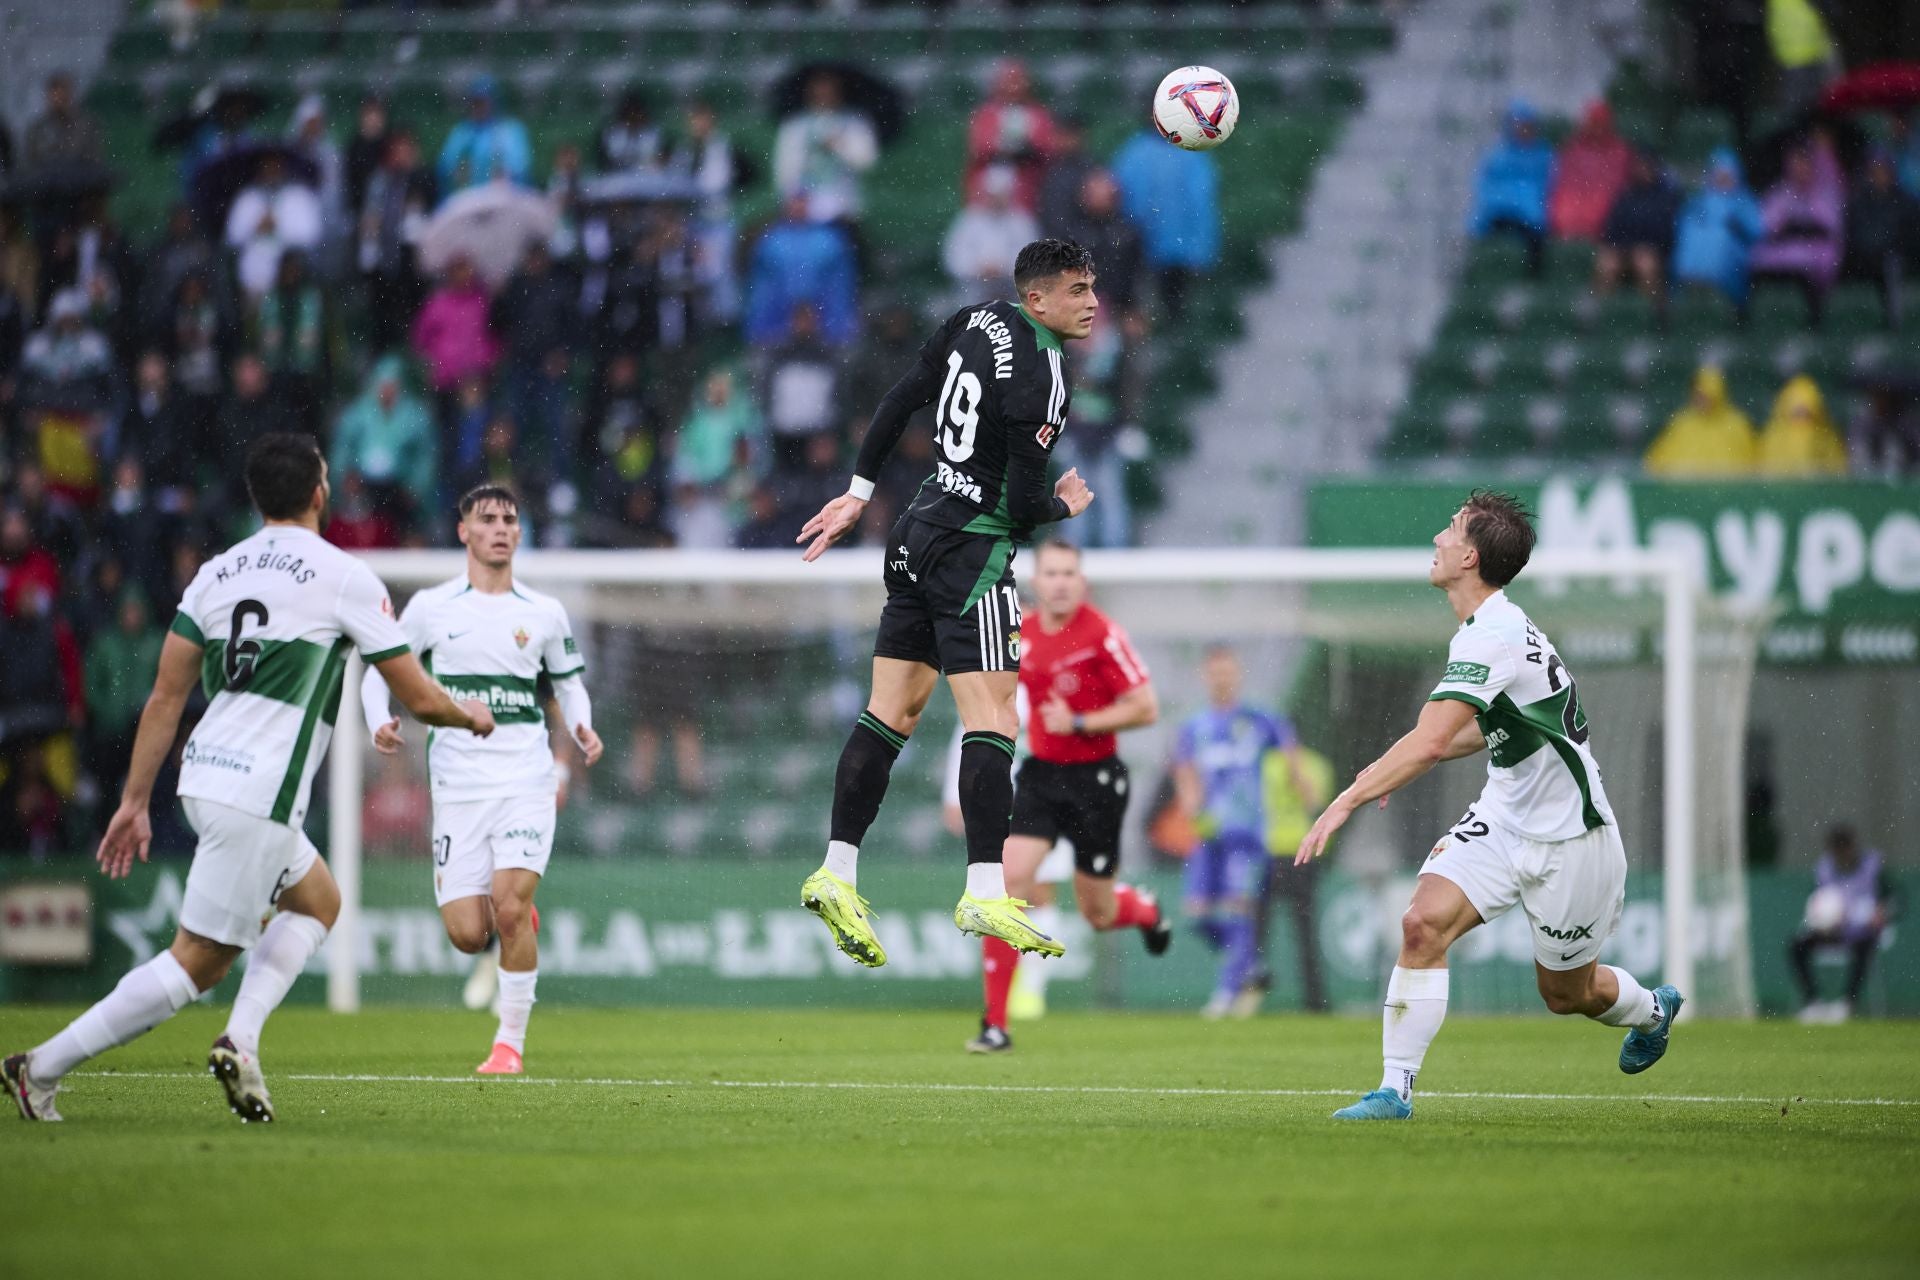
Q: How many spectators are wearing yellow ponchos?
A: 2